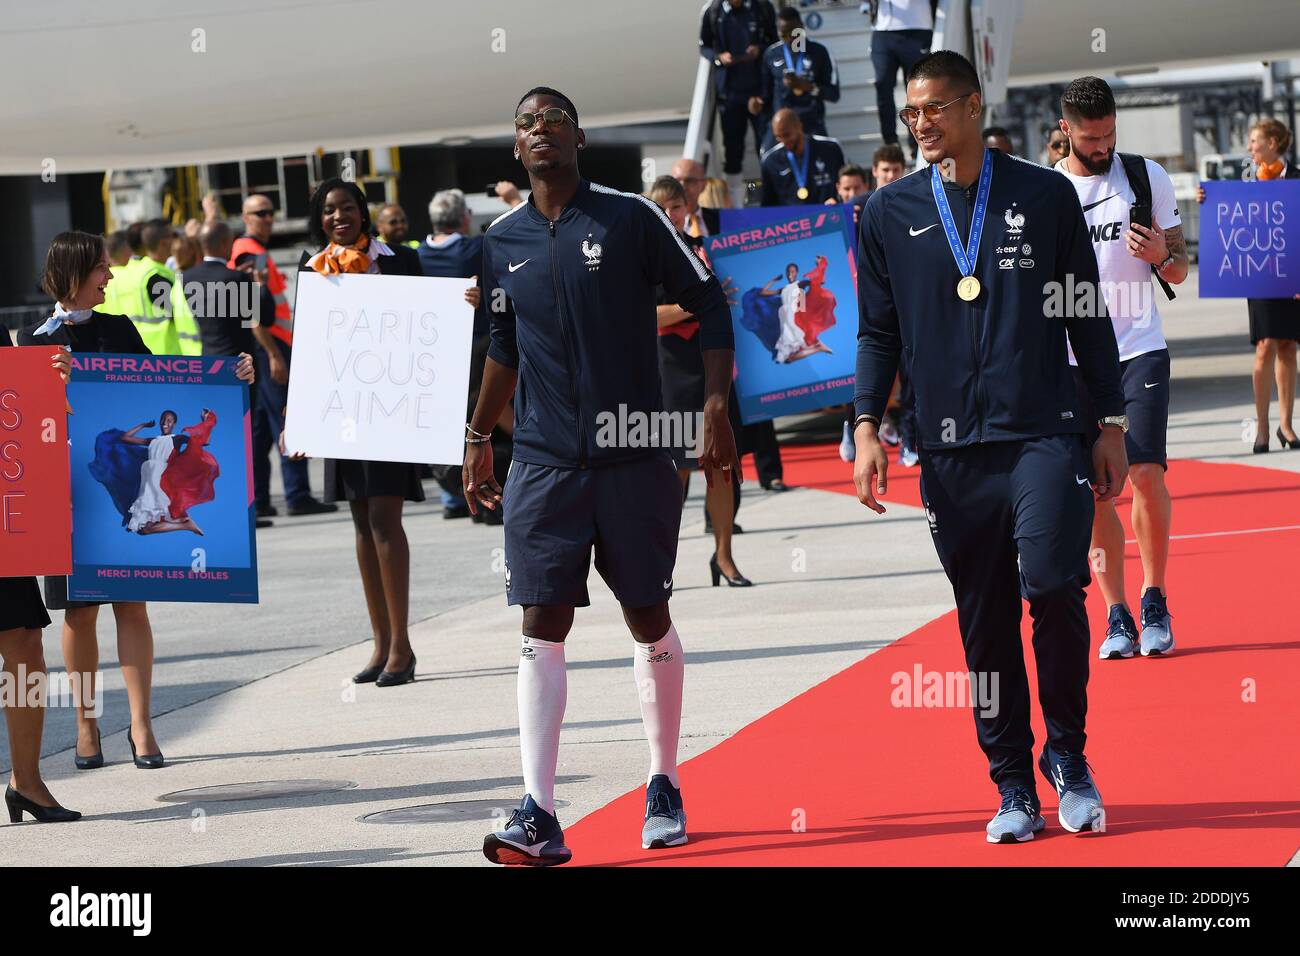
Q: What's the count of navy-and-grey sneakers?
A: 6